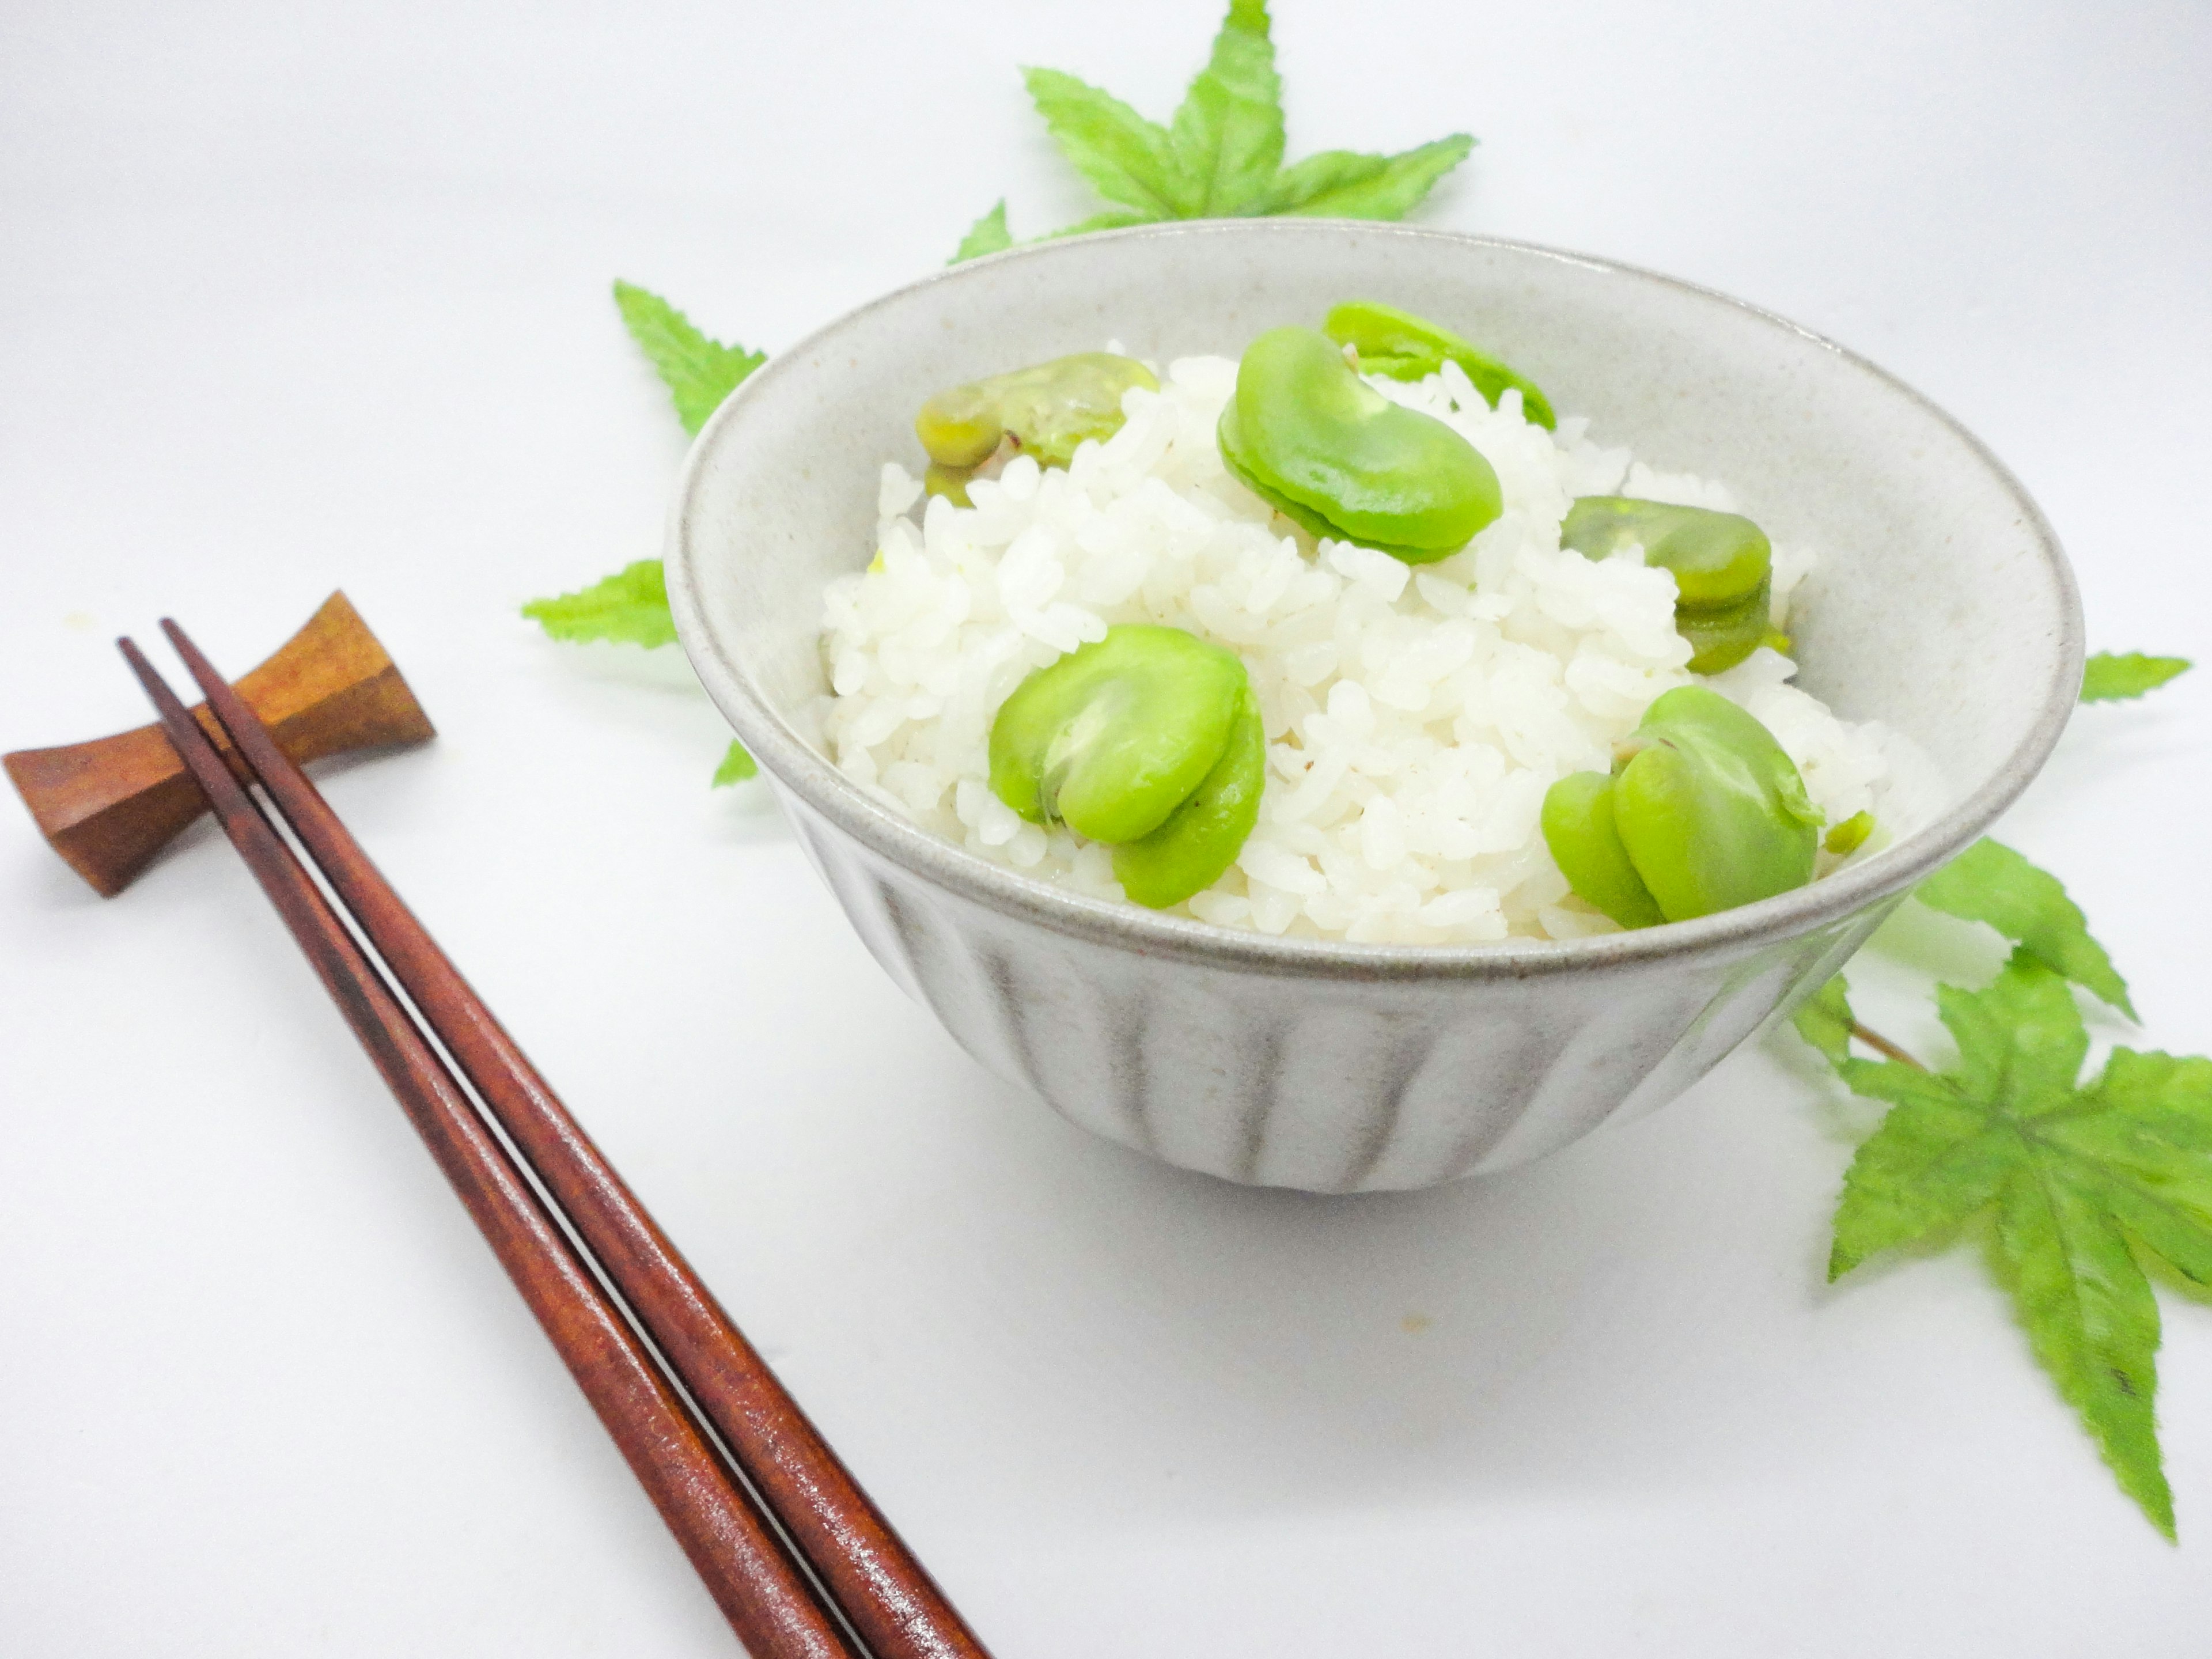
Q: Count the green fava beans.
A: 6